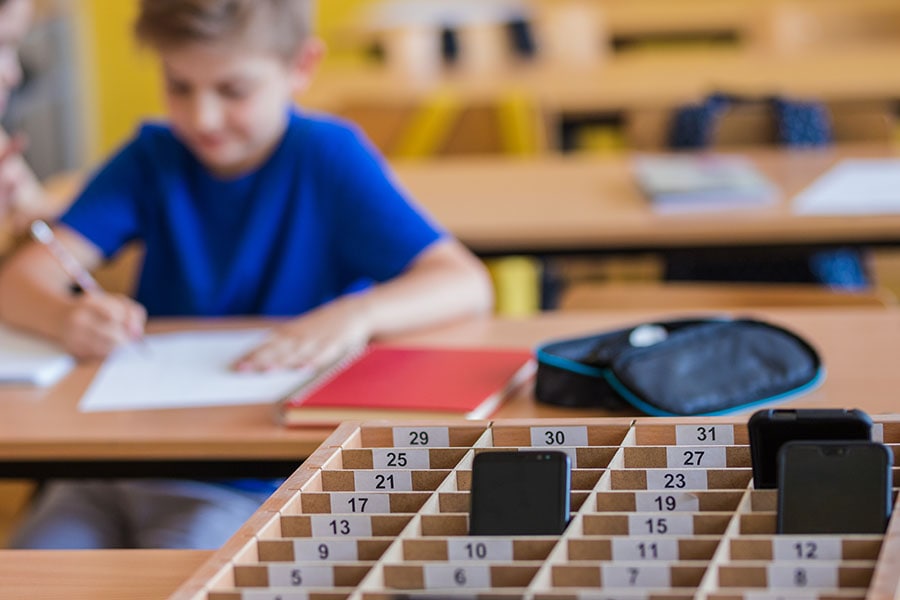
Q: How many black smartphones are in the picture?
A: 3